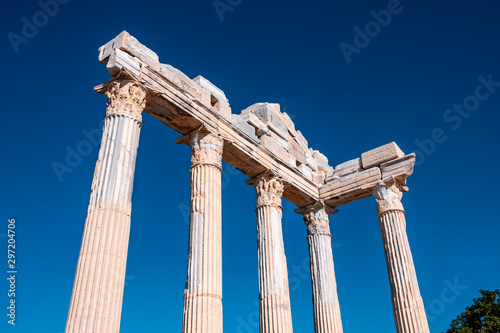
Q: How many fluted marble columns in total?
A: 5